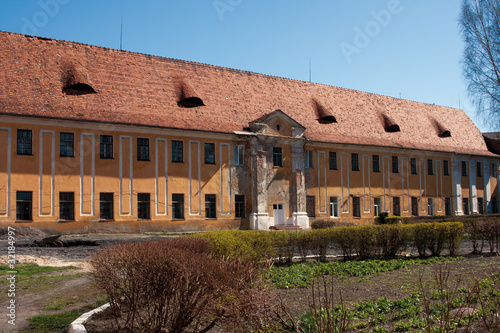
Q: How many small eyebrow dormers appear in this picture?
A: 5